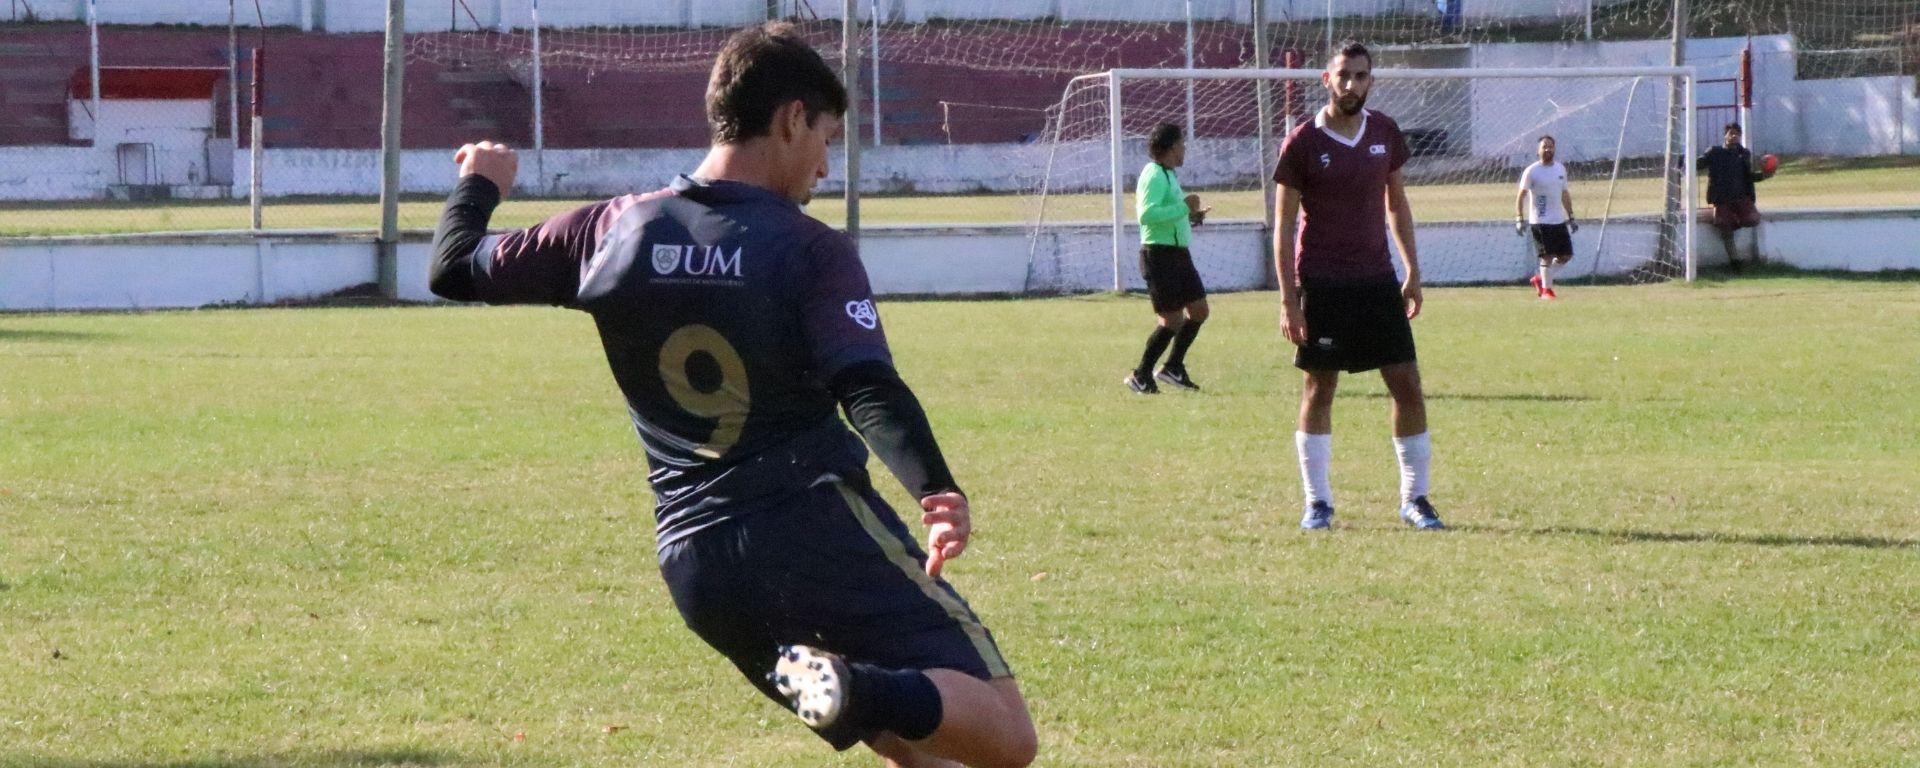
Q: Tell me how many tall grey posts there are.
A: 4